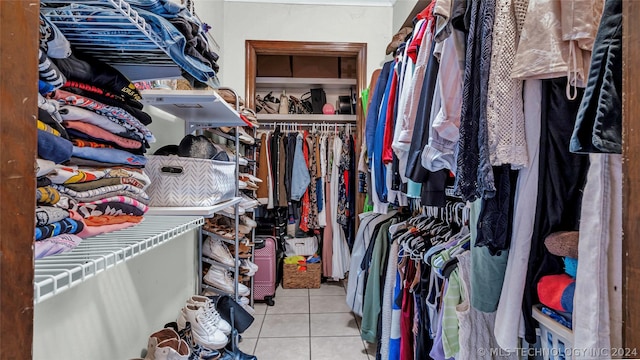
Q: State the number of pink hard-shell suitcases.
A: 1